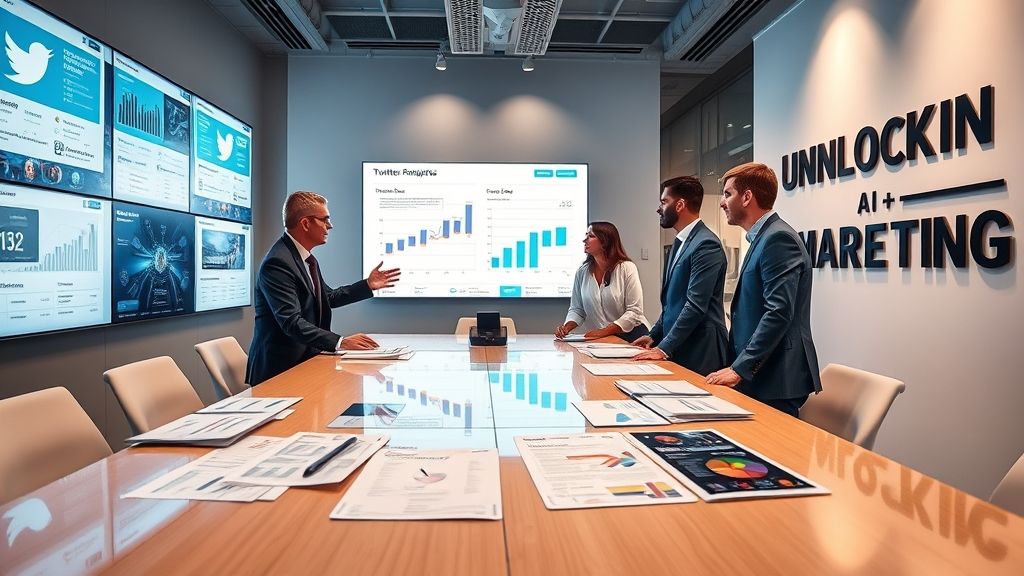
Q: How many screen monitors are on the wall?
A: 7